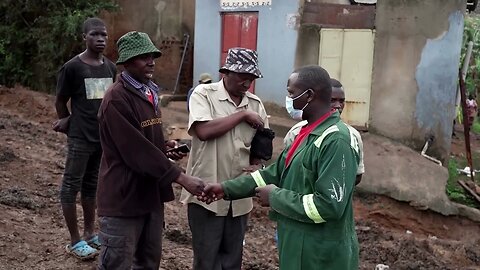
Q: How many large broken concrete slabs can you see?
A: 1